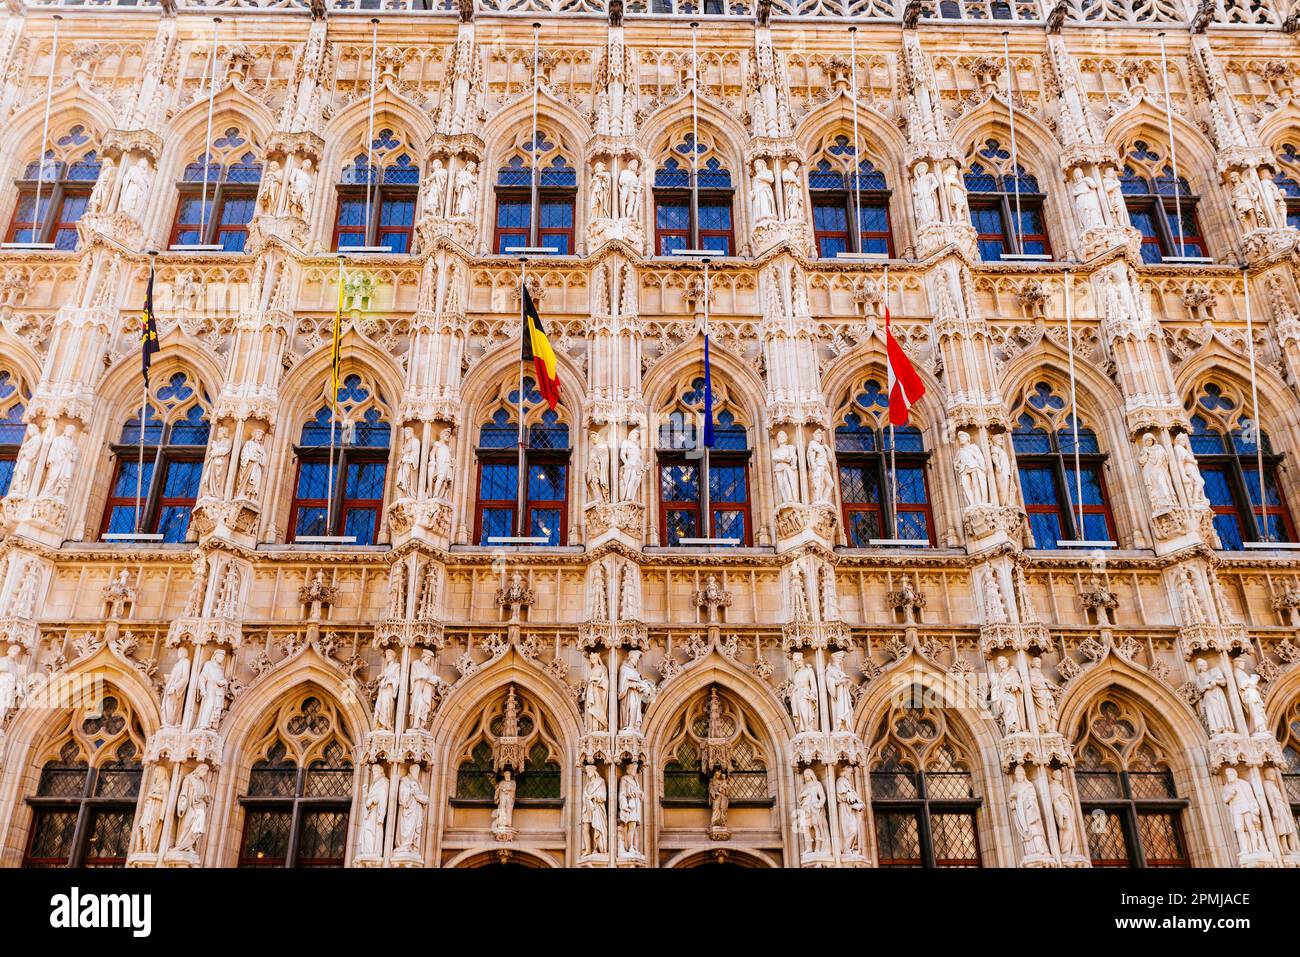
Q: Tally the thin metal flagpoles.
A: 15